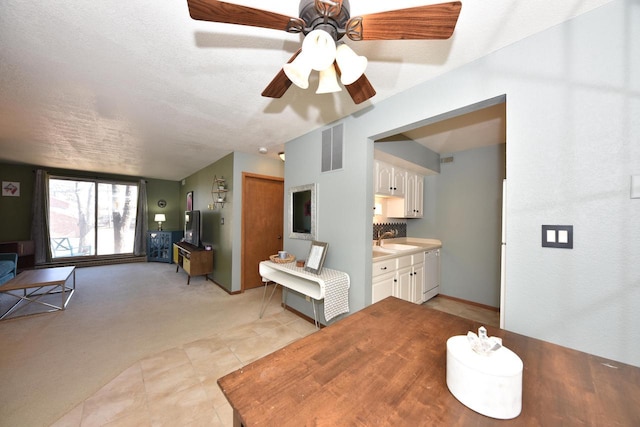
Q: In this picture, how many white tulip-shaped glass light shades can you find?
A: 4